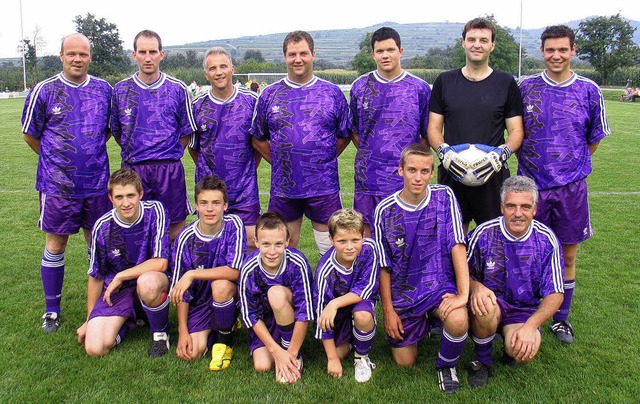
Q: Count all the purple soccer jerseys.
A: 12